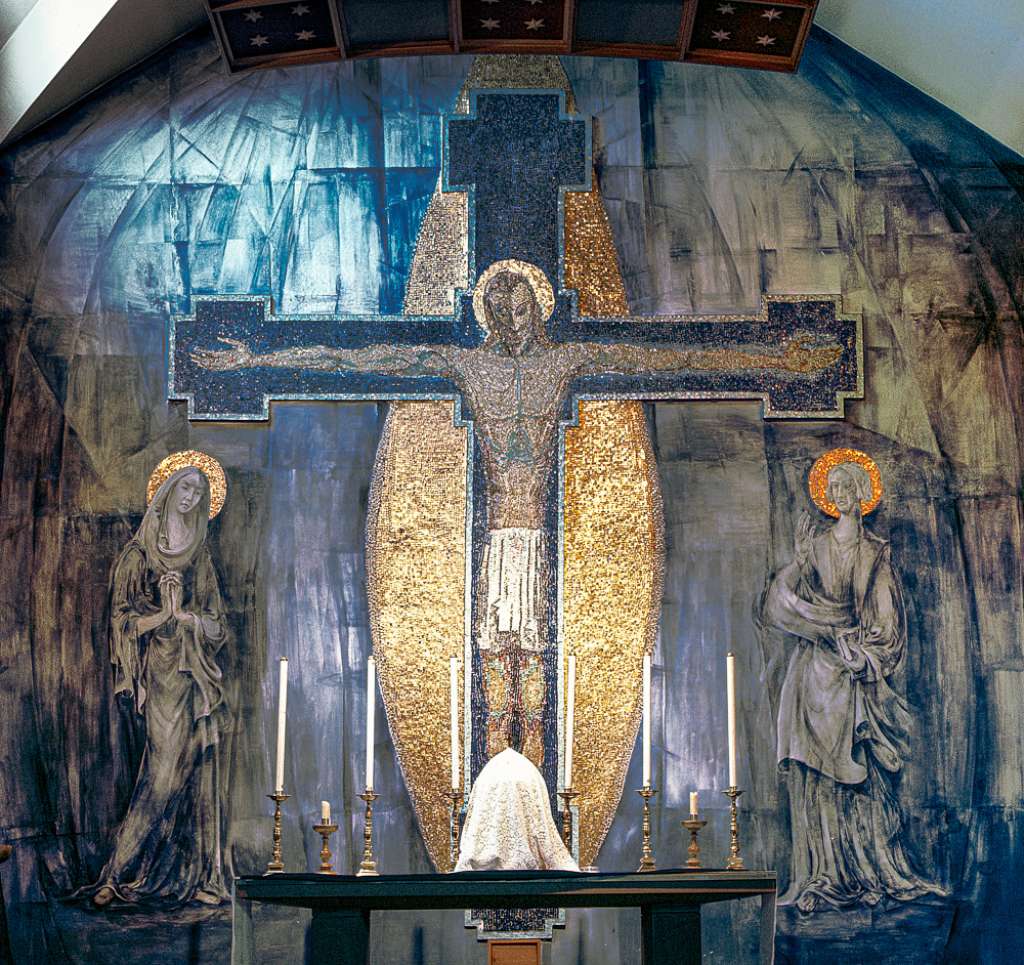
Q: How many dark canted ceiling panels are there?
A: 5